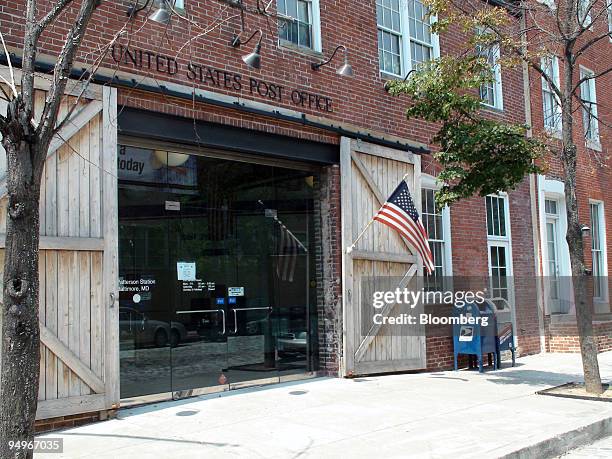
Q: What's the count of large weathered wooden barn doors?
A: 2